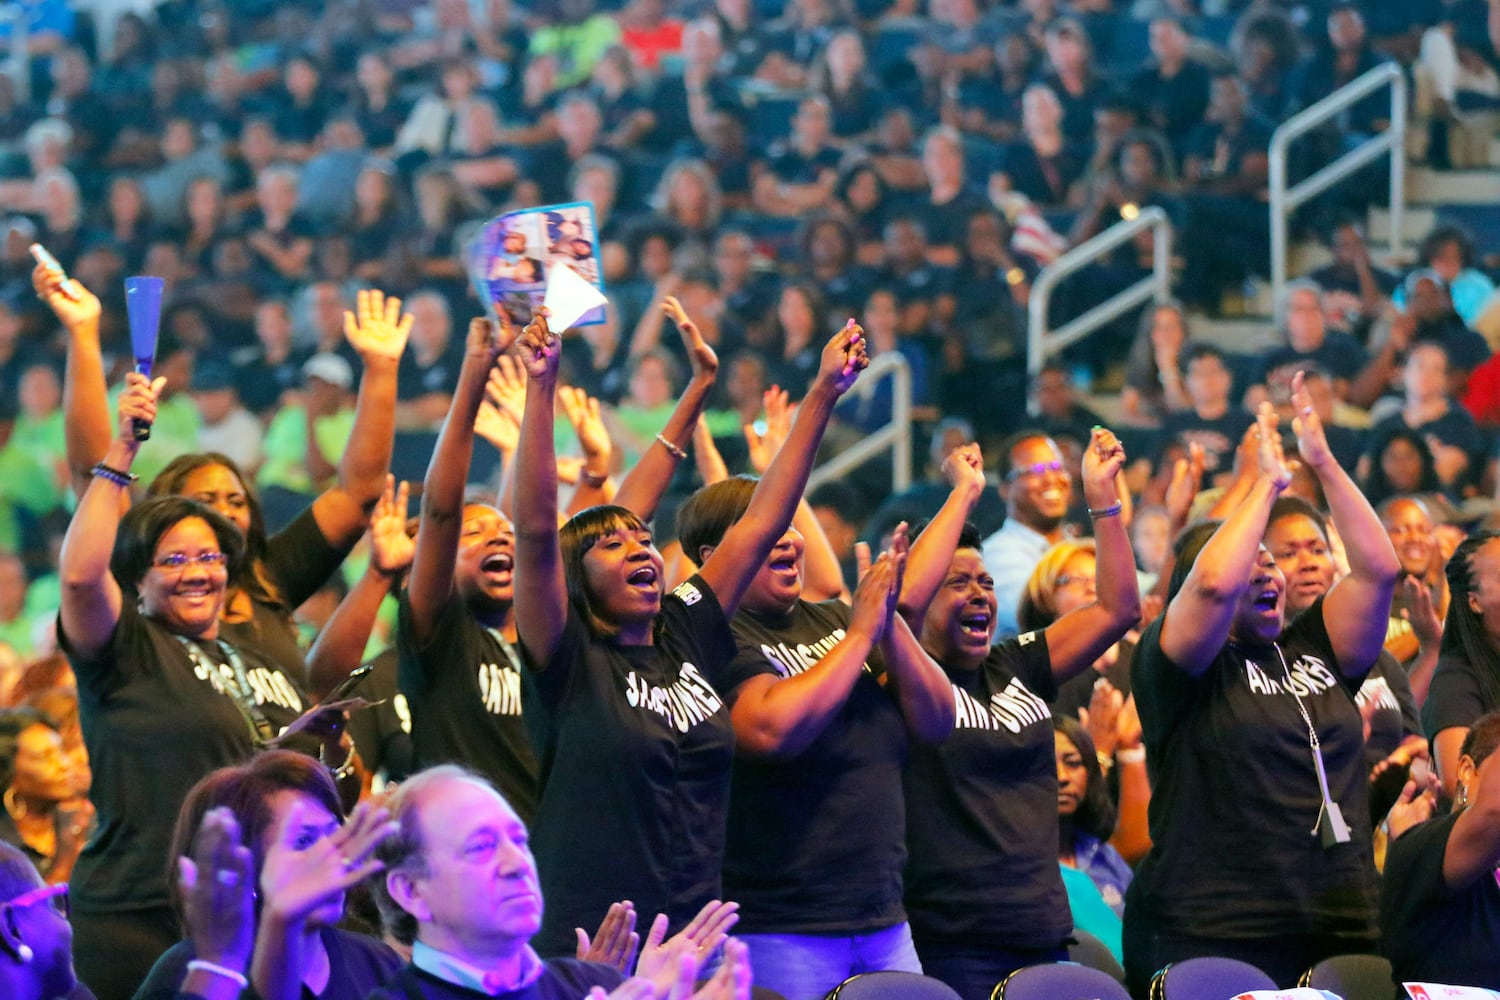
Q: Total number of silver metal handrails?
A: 3